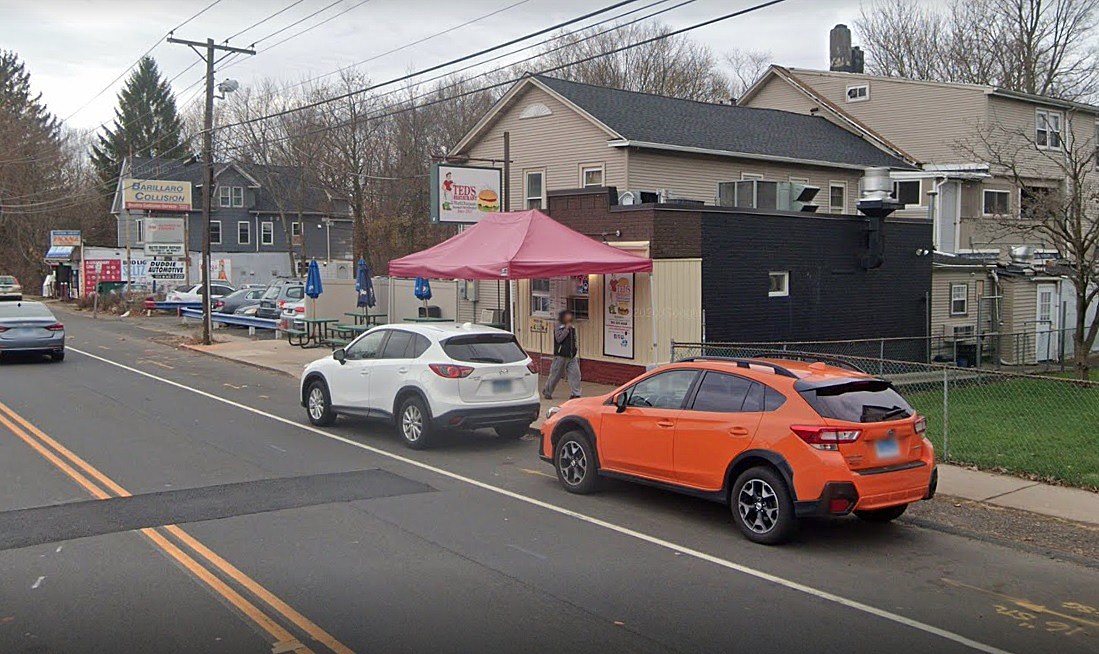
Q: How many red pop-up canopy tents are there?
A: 1